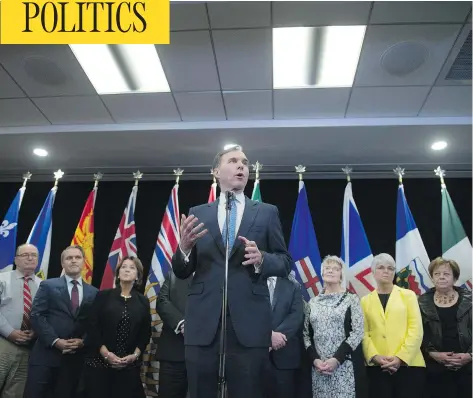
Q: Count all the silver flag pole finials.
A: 11